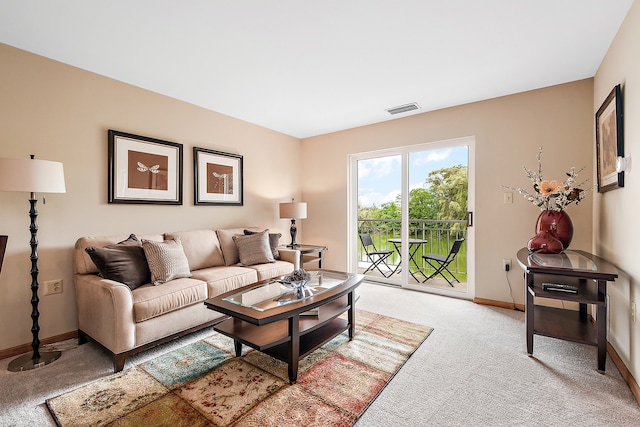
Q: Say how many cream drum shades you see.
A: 2